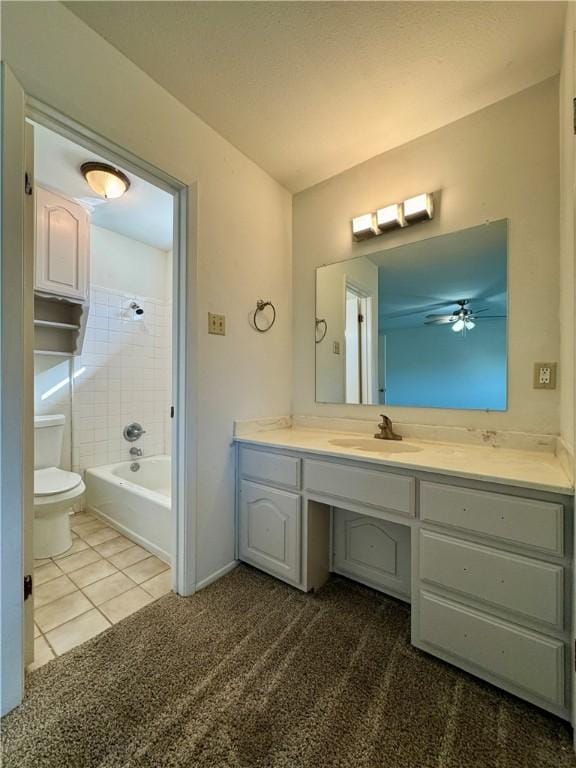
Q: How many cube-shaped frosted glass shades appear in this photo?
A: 3